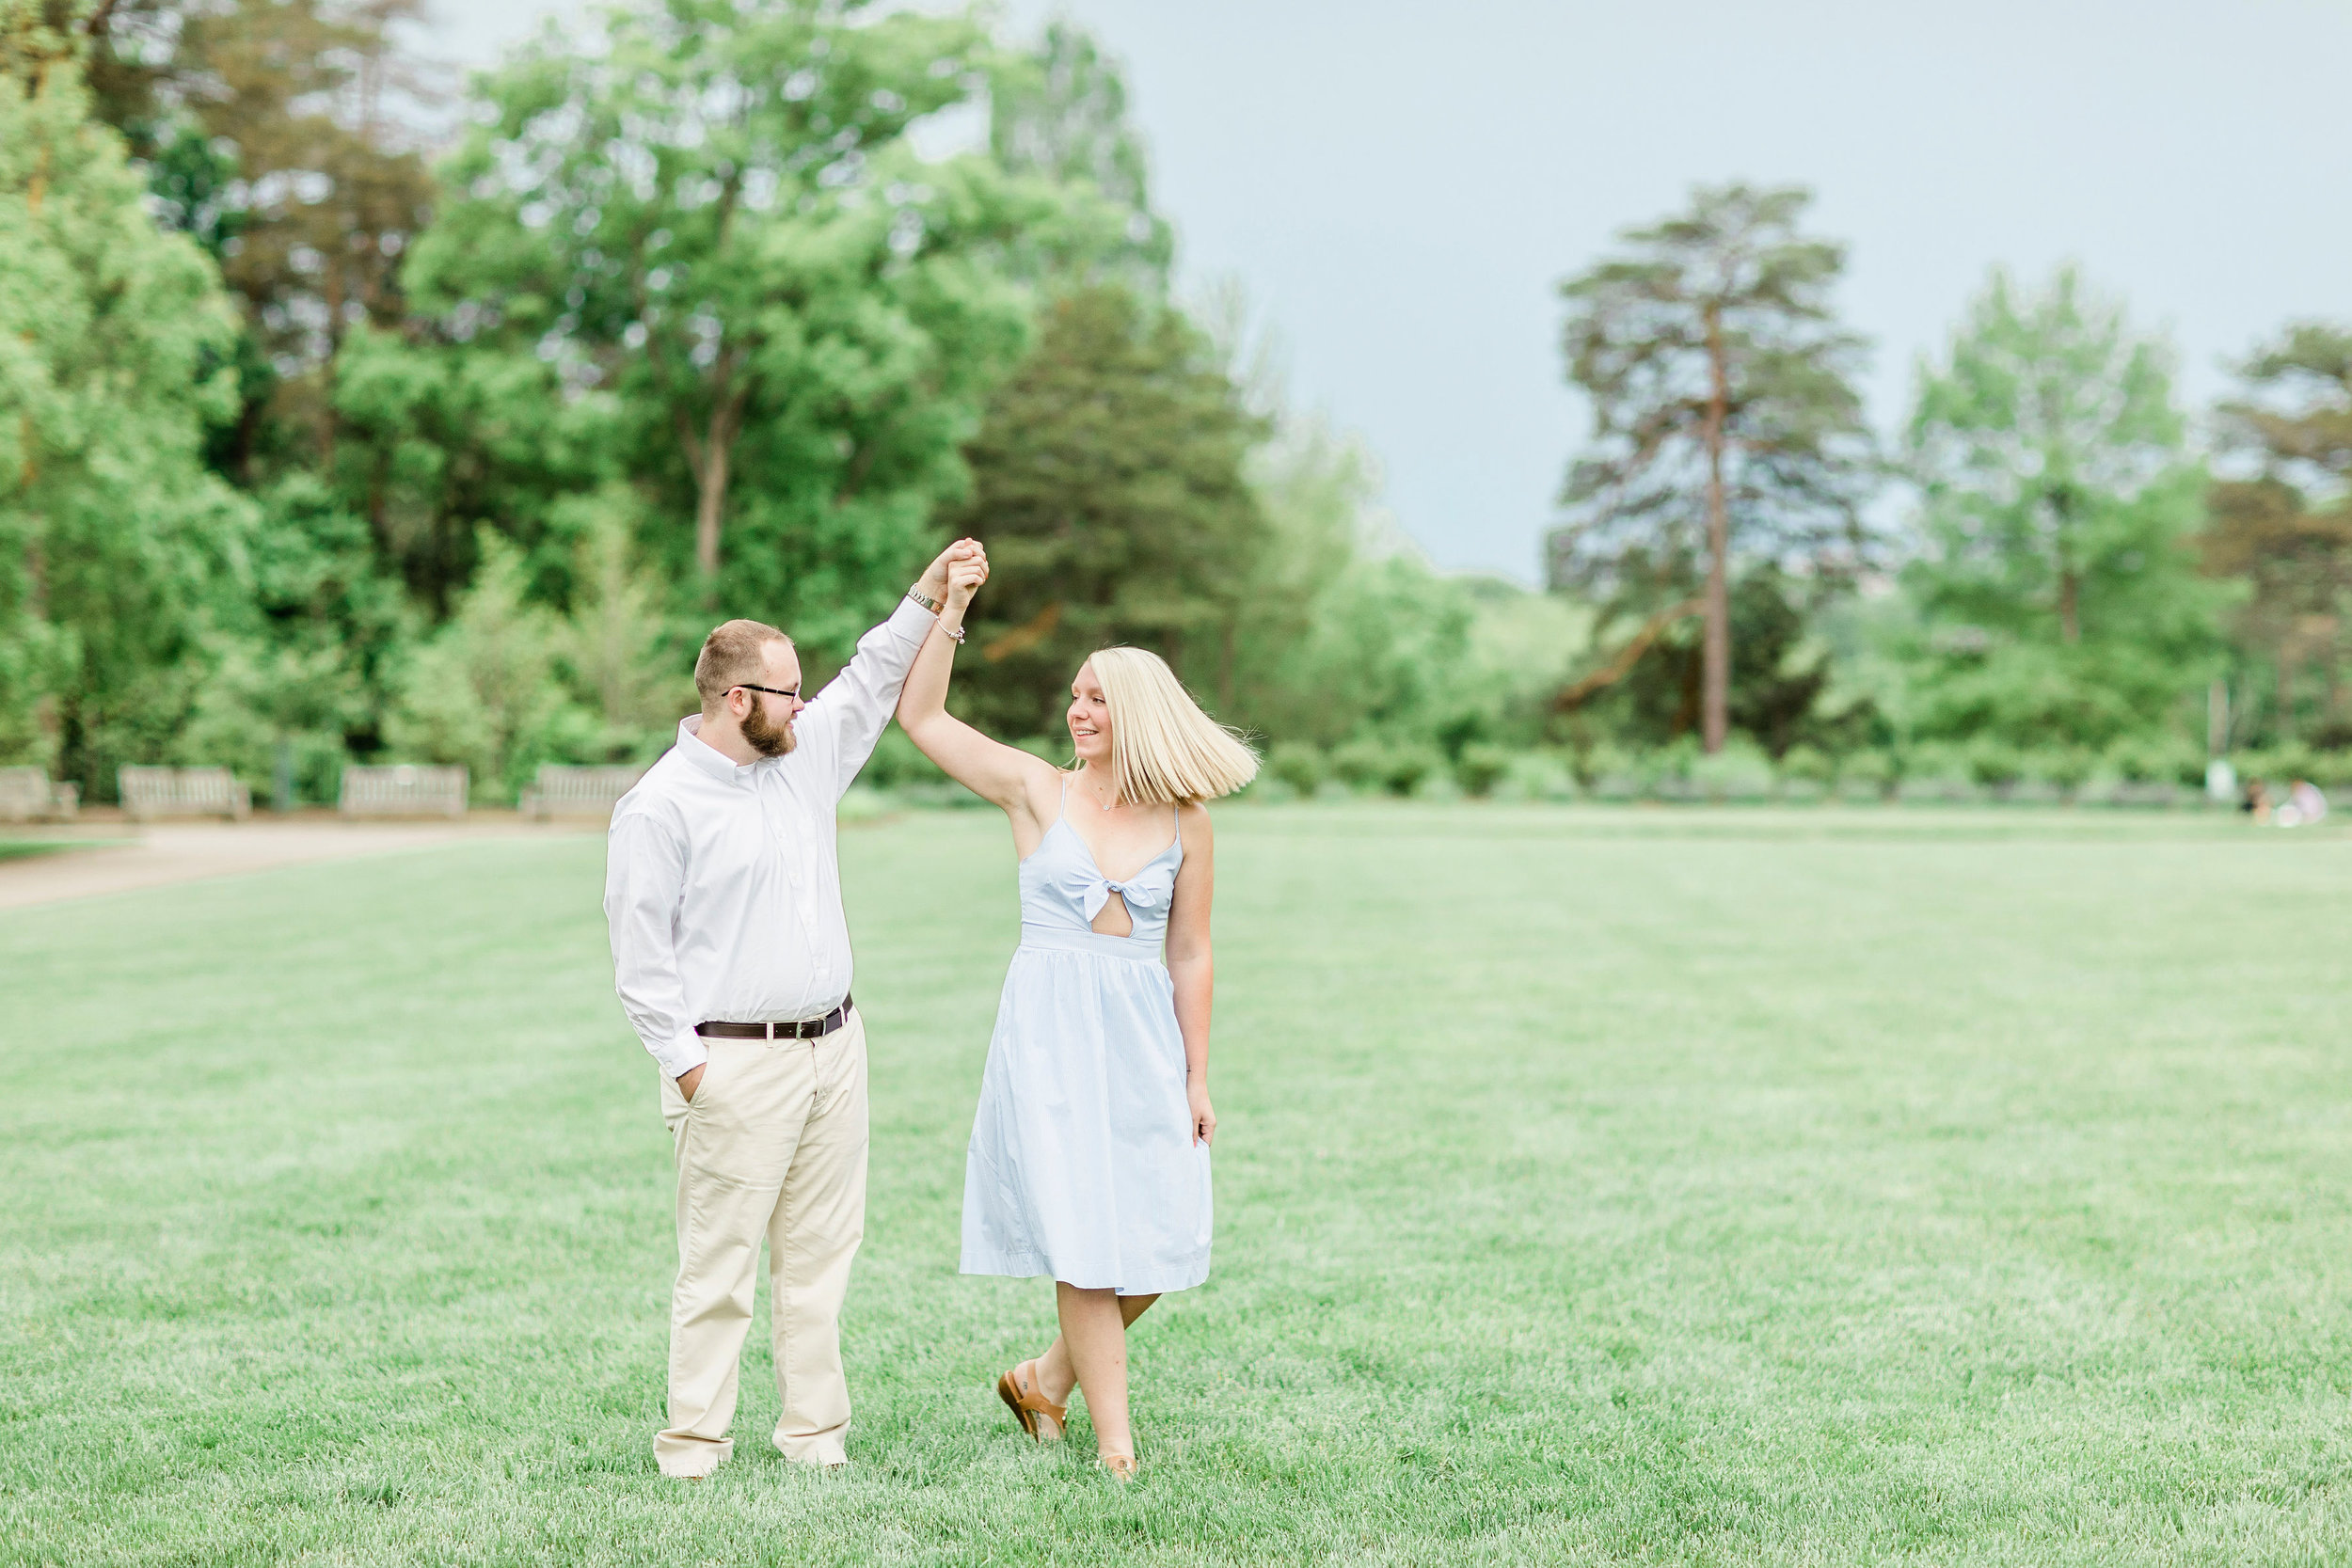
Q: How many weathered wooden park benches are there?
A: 4